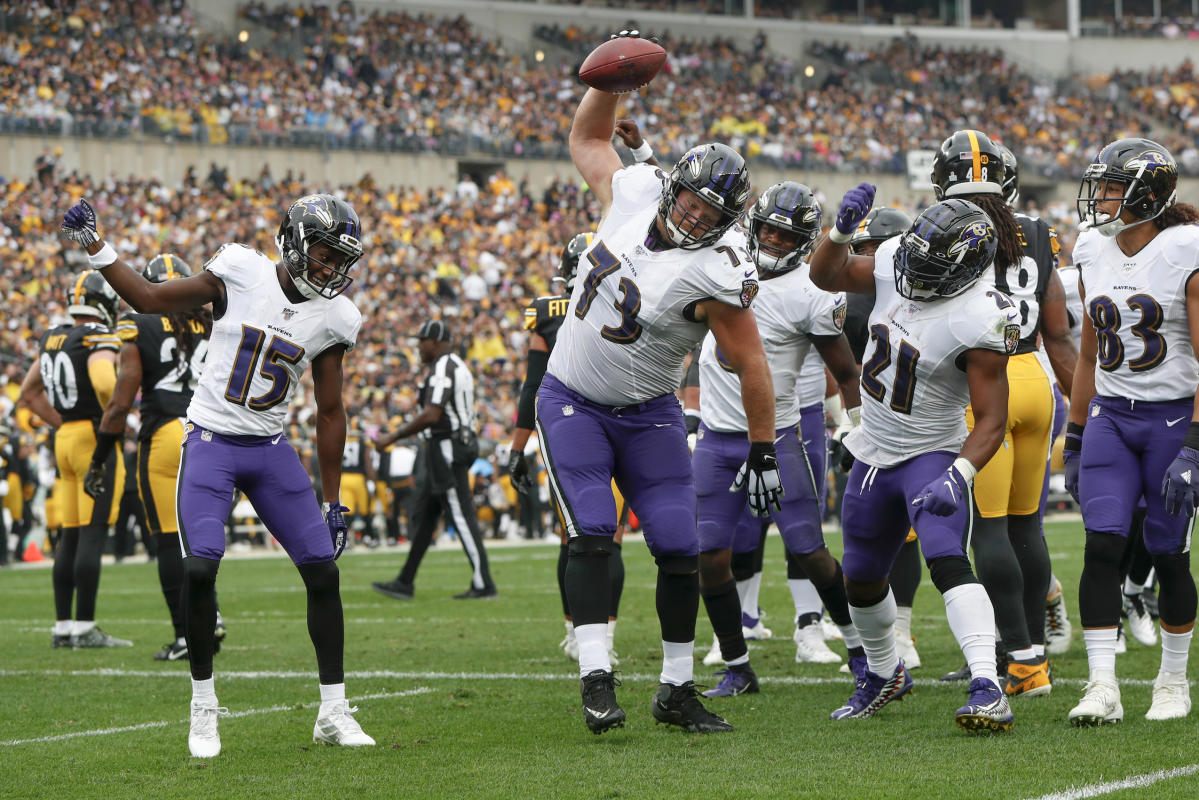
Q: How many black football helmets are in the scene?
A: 11